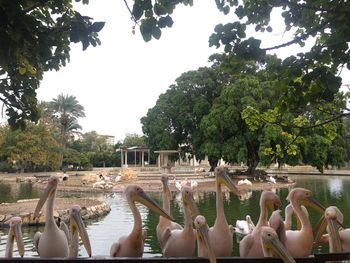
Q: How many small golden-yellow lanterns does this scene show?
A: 0